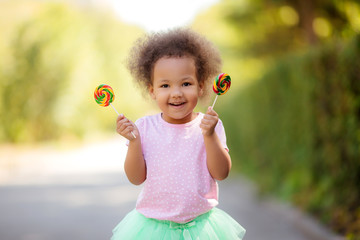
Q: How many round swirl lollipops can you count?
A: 2